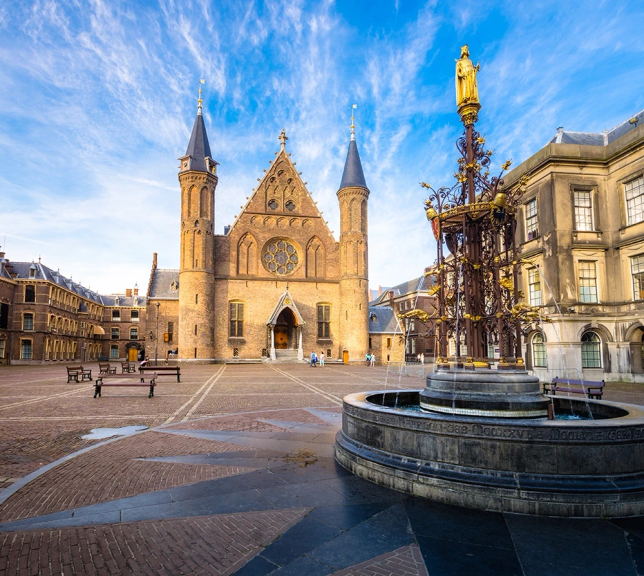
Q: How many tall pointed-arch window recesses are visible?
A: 2